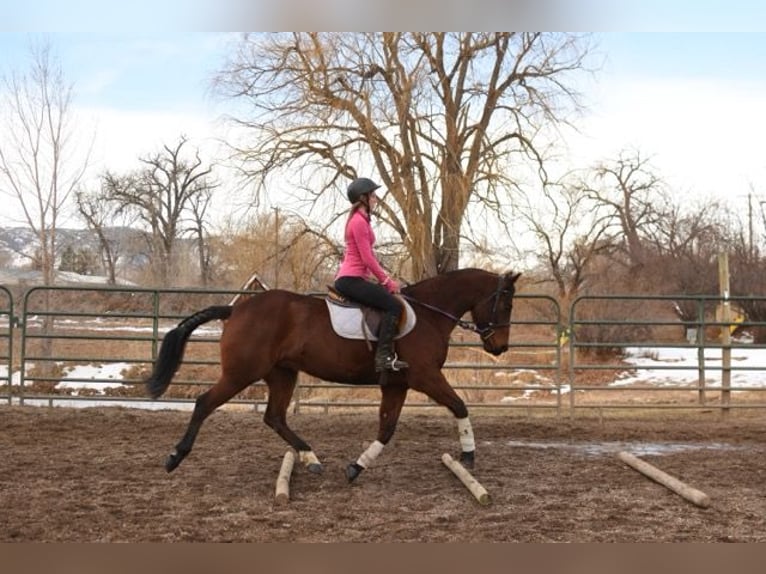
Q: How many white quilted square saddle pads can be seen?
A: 1